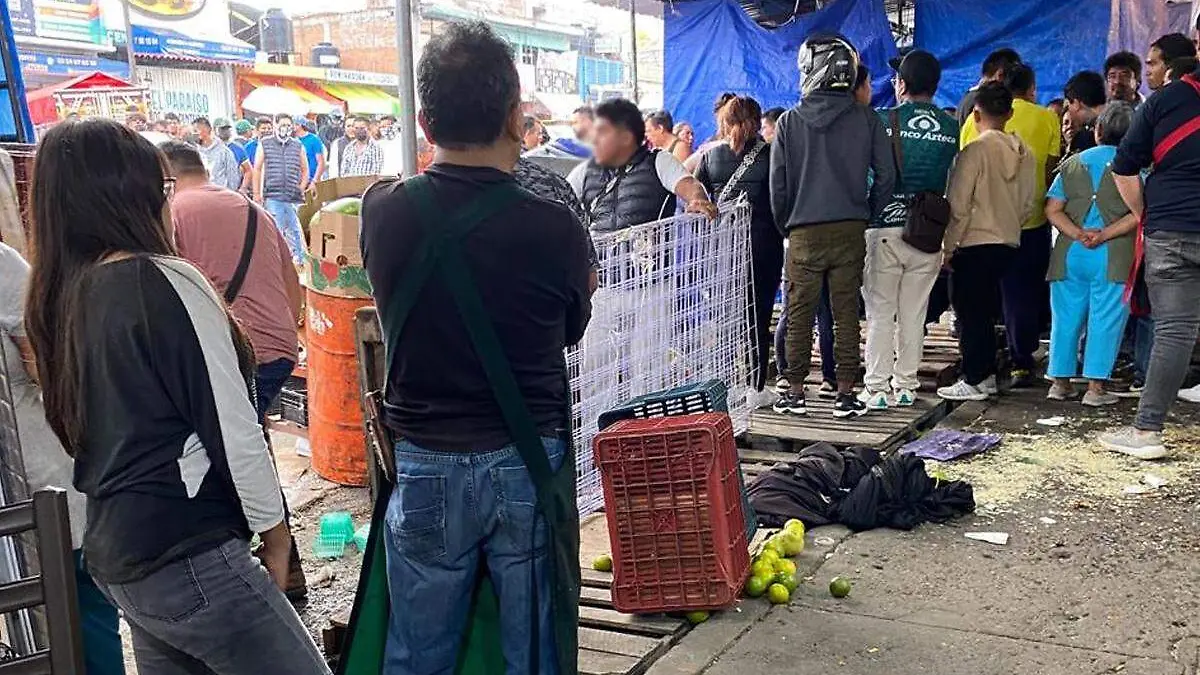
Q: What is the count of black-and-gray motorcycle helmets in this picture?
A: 1